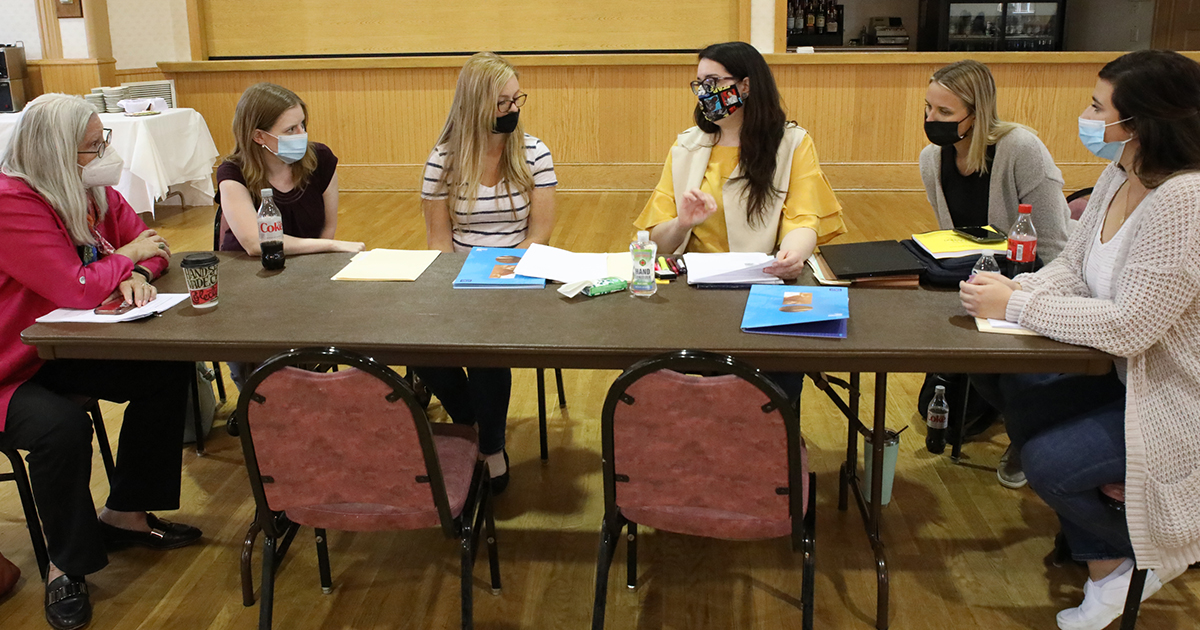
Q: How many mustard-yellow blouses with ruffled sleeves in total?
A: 1